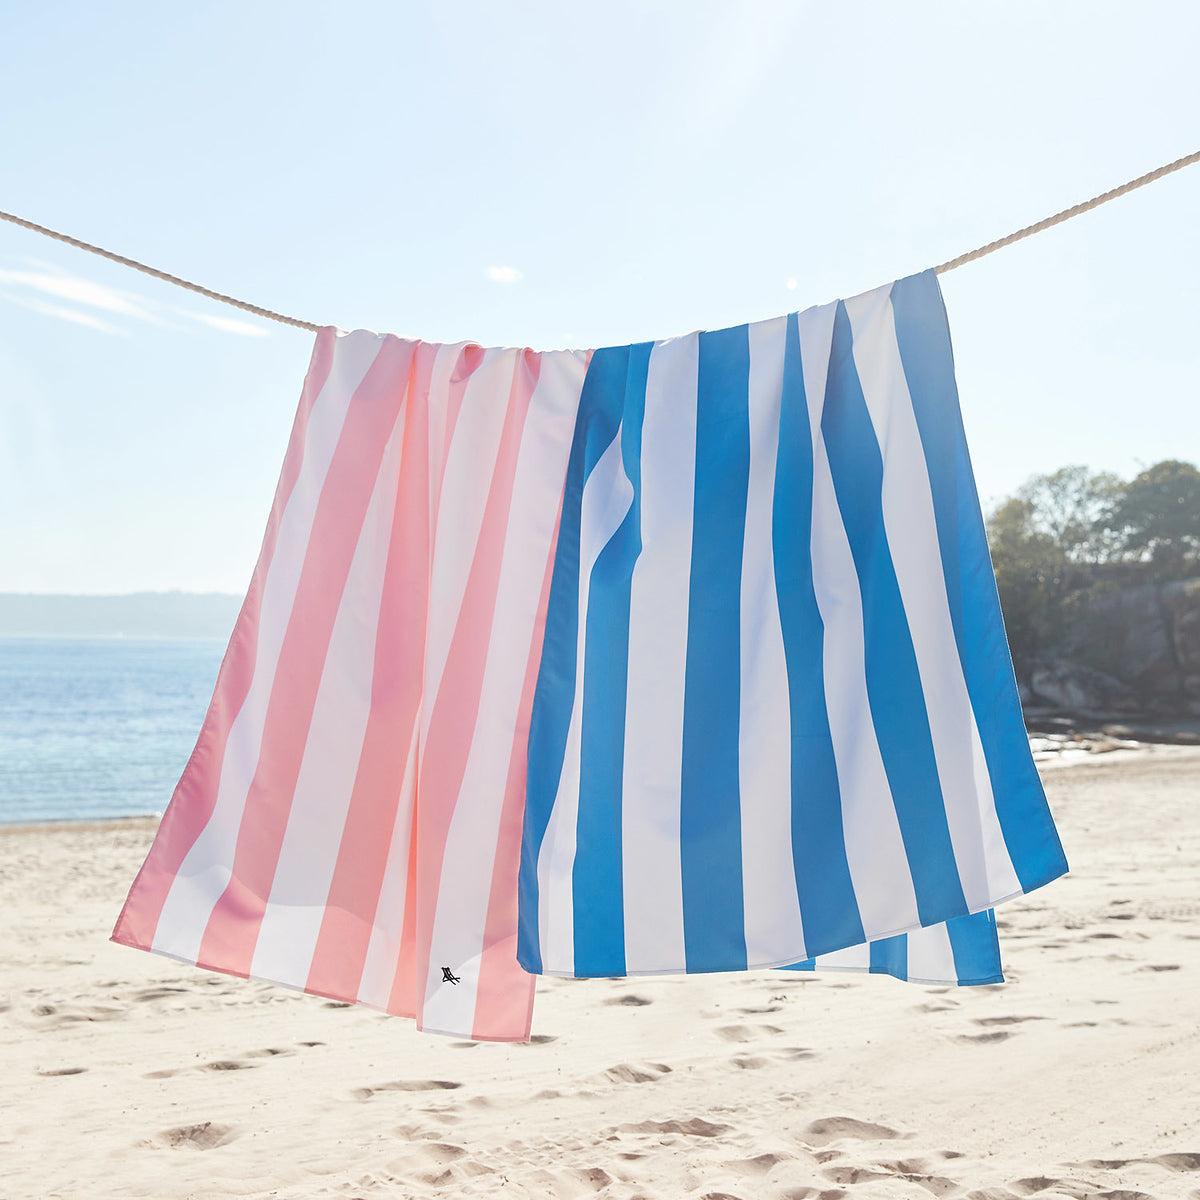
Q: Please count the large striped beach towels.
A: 2